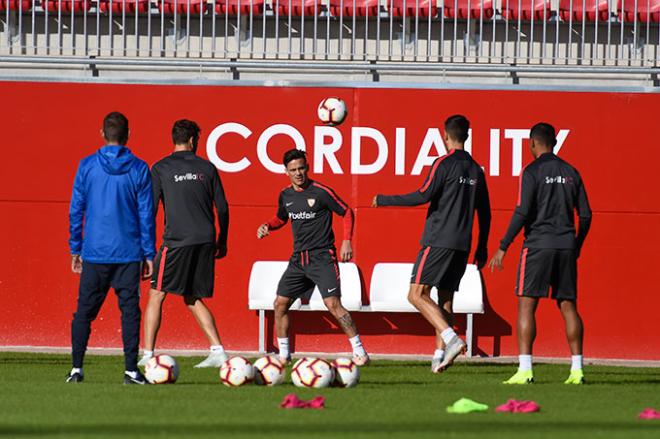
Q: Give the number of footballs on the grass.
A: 5